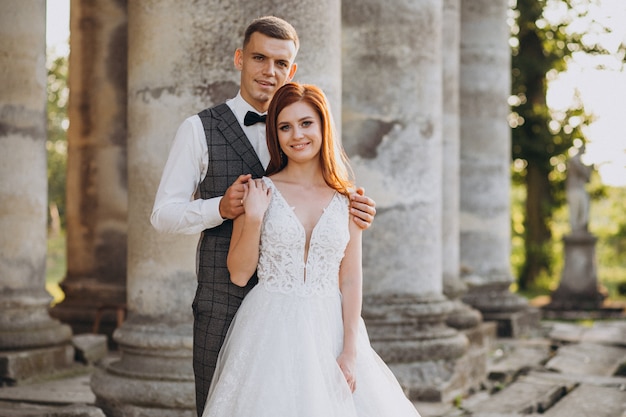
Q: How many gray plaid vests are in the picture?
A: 1